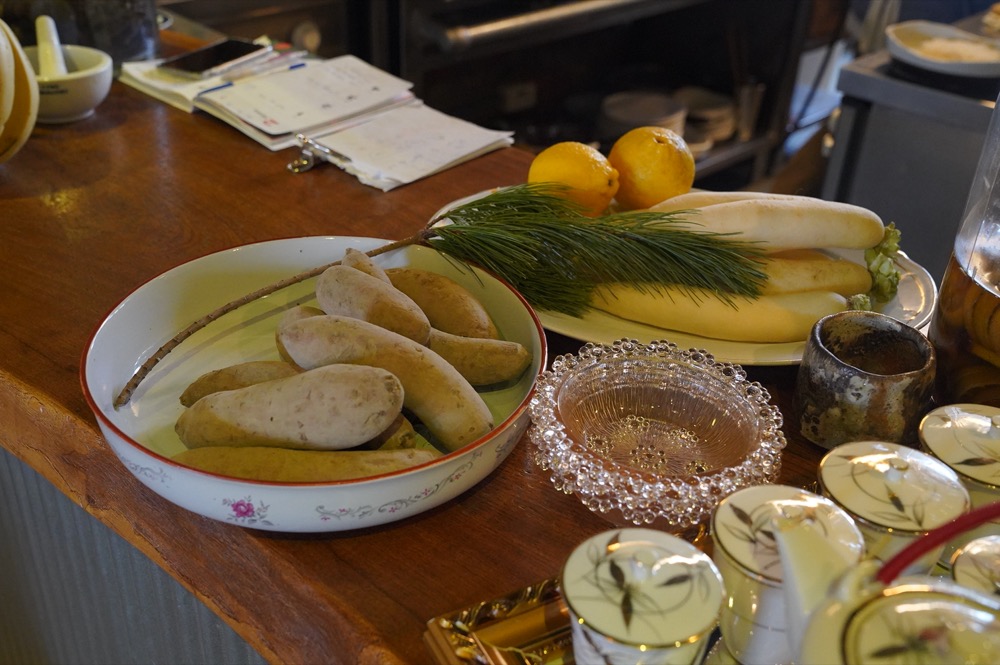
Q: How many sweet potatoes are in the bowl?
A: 10